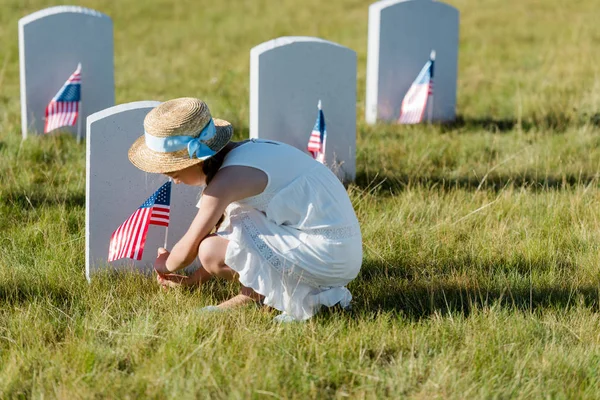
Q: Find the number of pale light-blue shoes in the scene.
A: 2